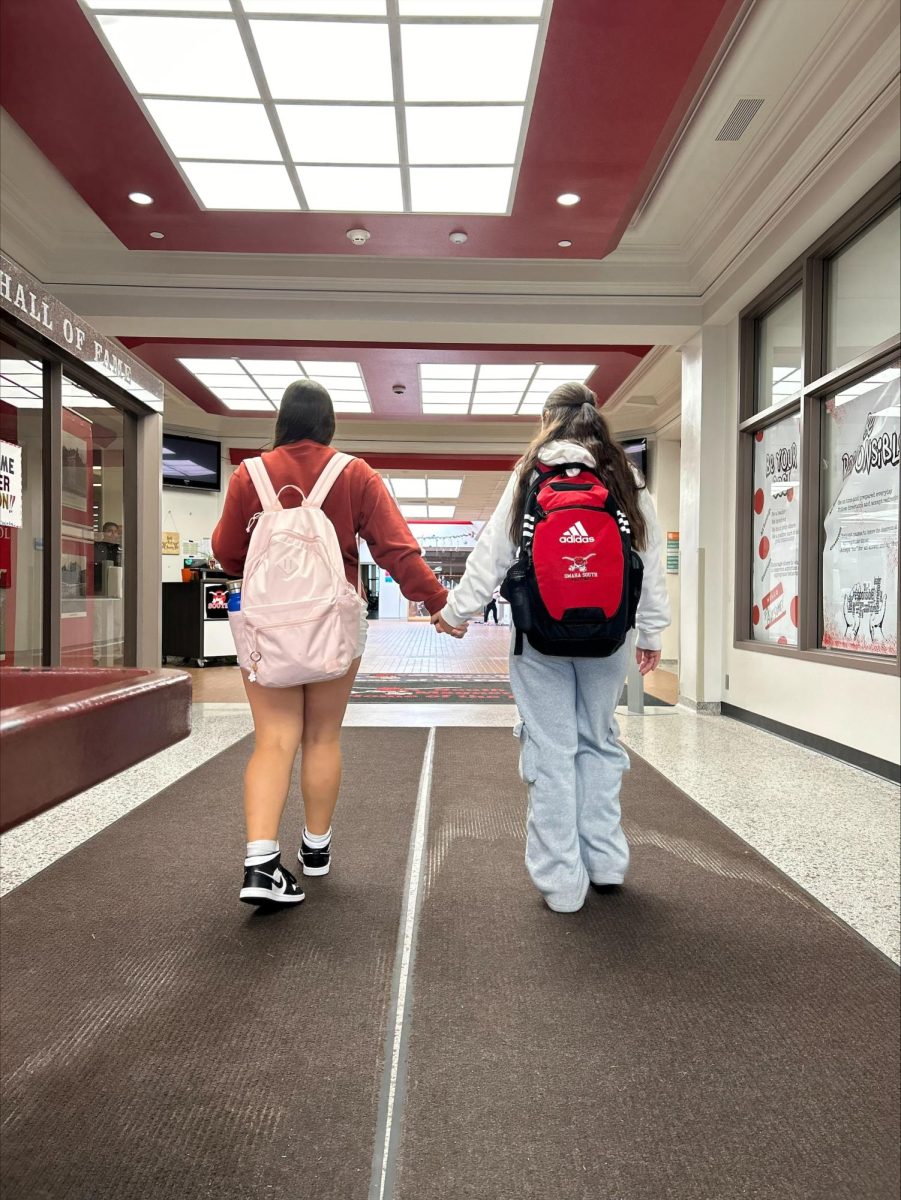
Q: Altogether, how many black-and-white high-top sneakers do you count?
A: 2